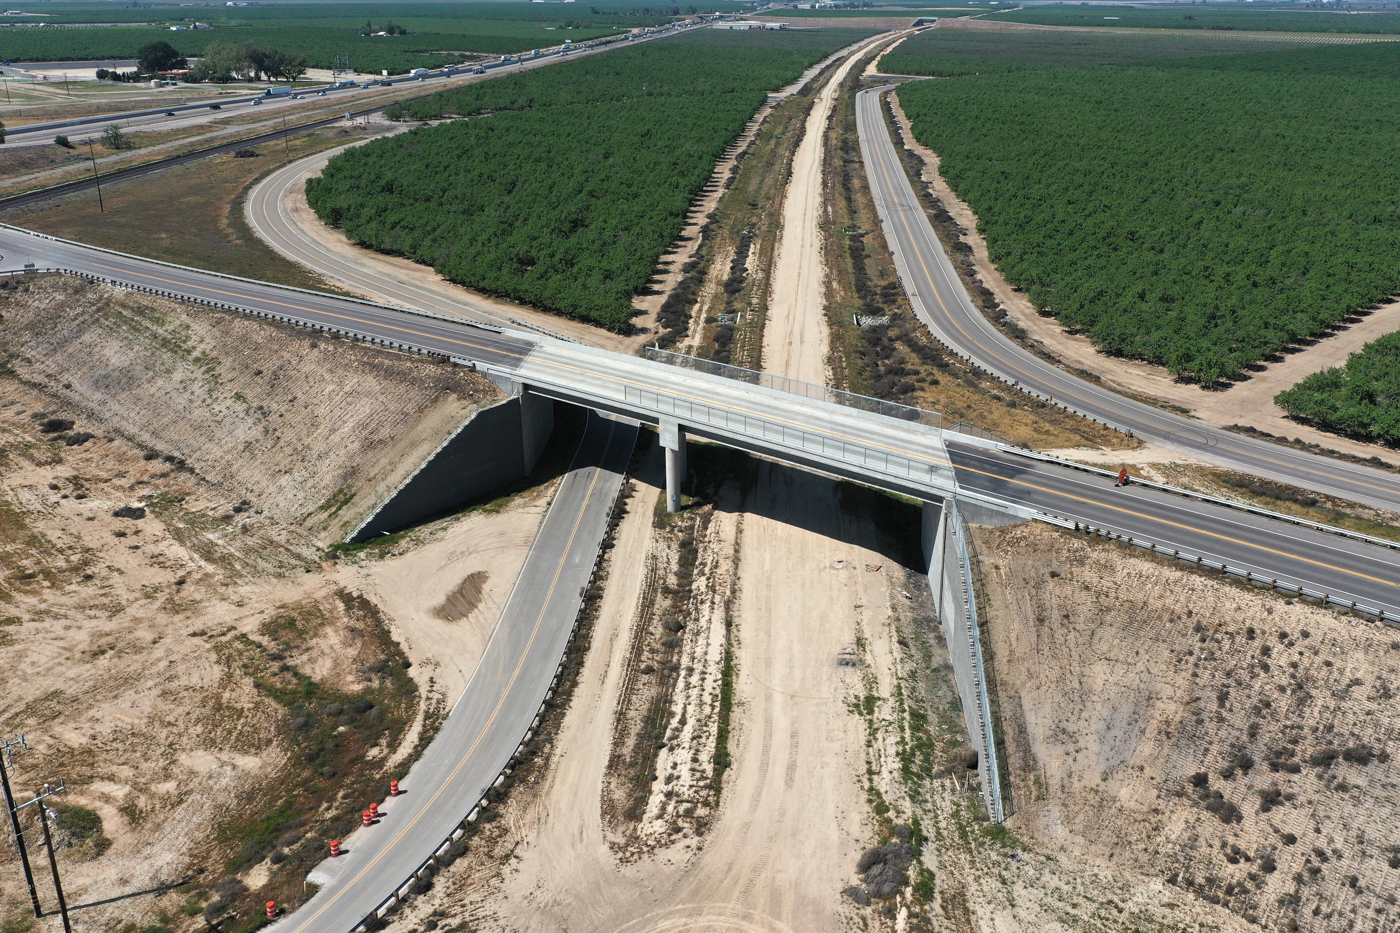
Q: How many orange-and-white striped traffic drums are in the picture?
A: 5